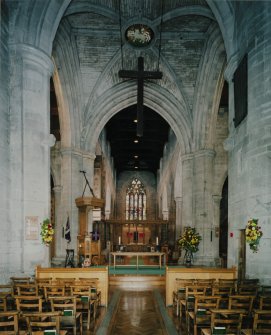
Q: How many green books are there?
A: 8